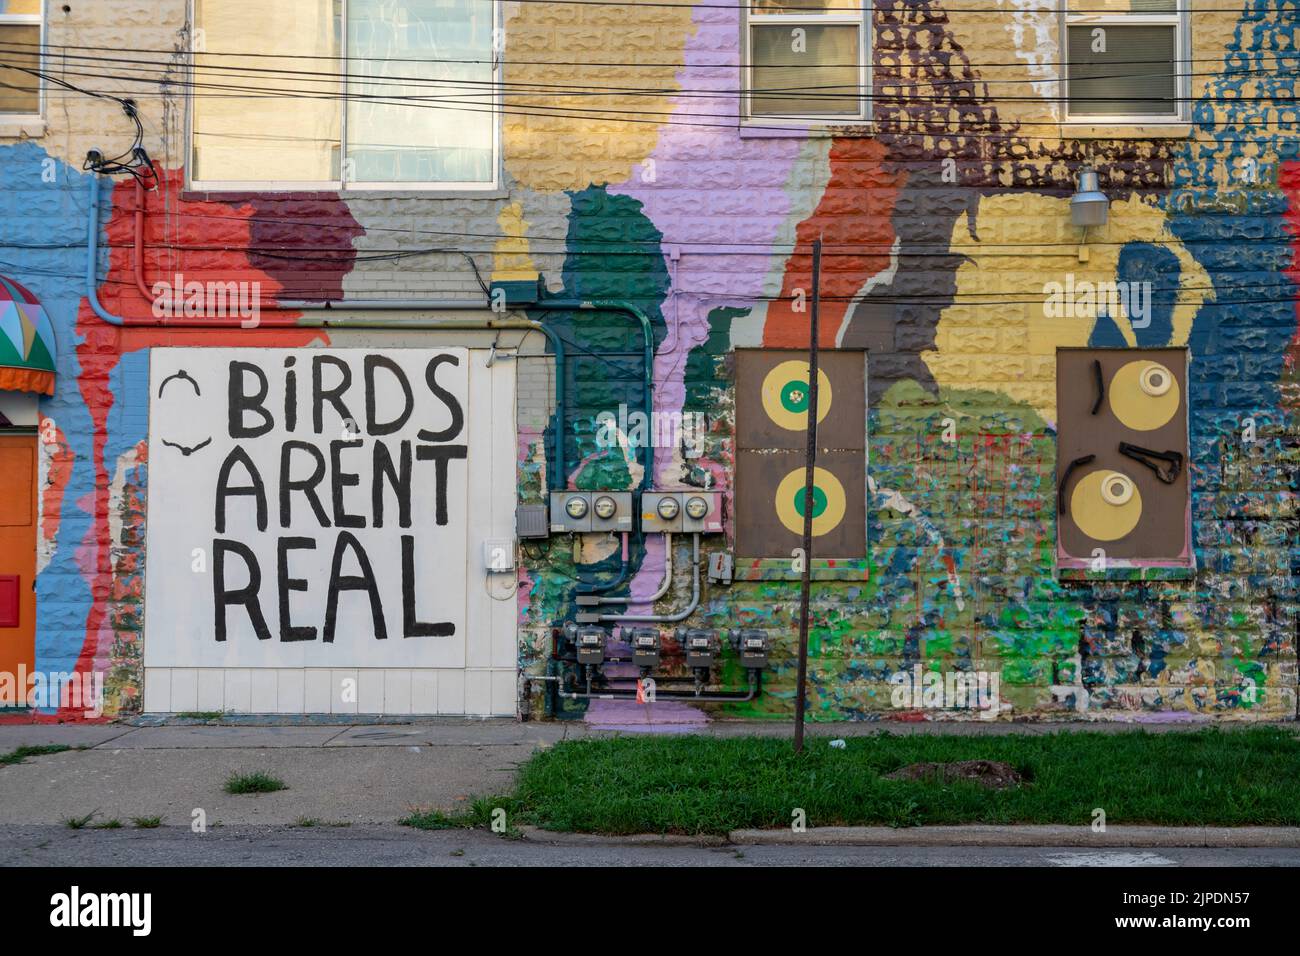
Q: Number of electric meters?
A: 4